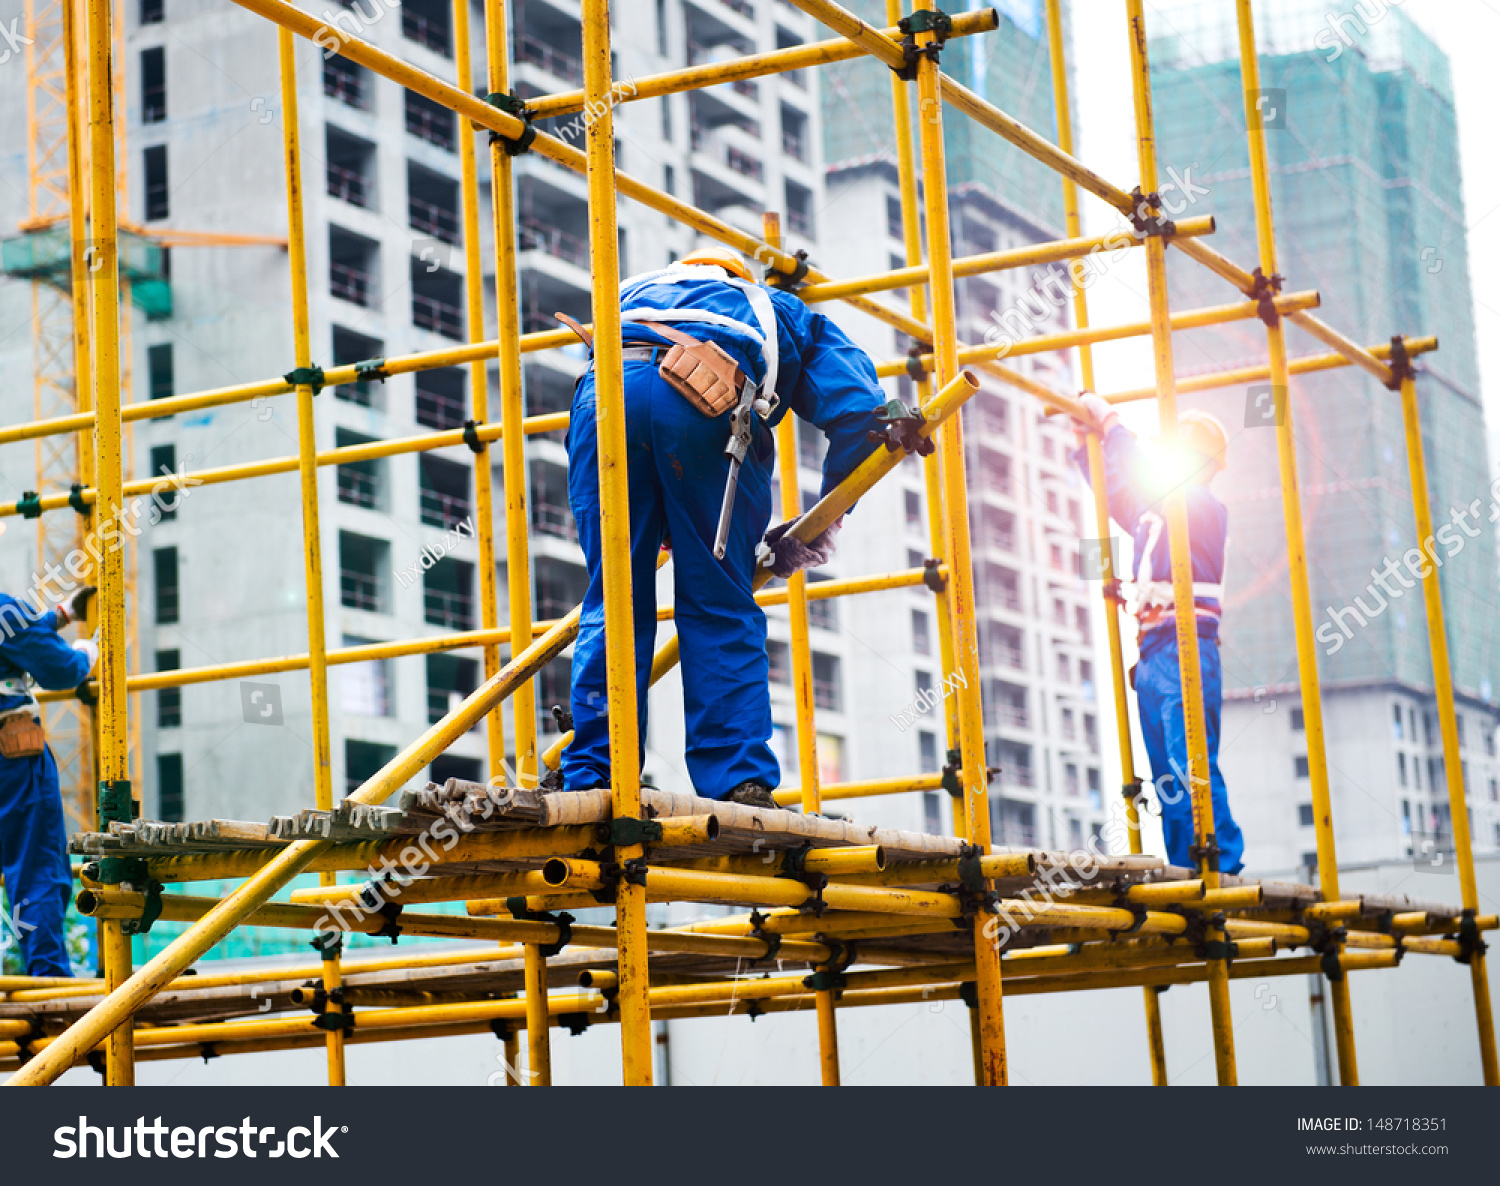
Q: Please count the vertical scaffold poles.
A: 13